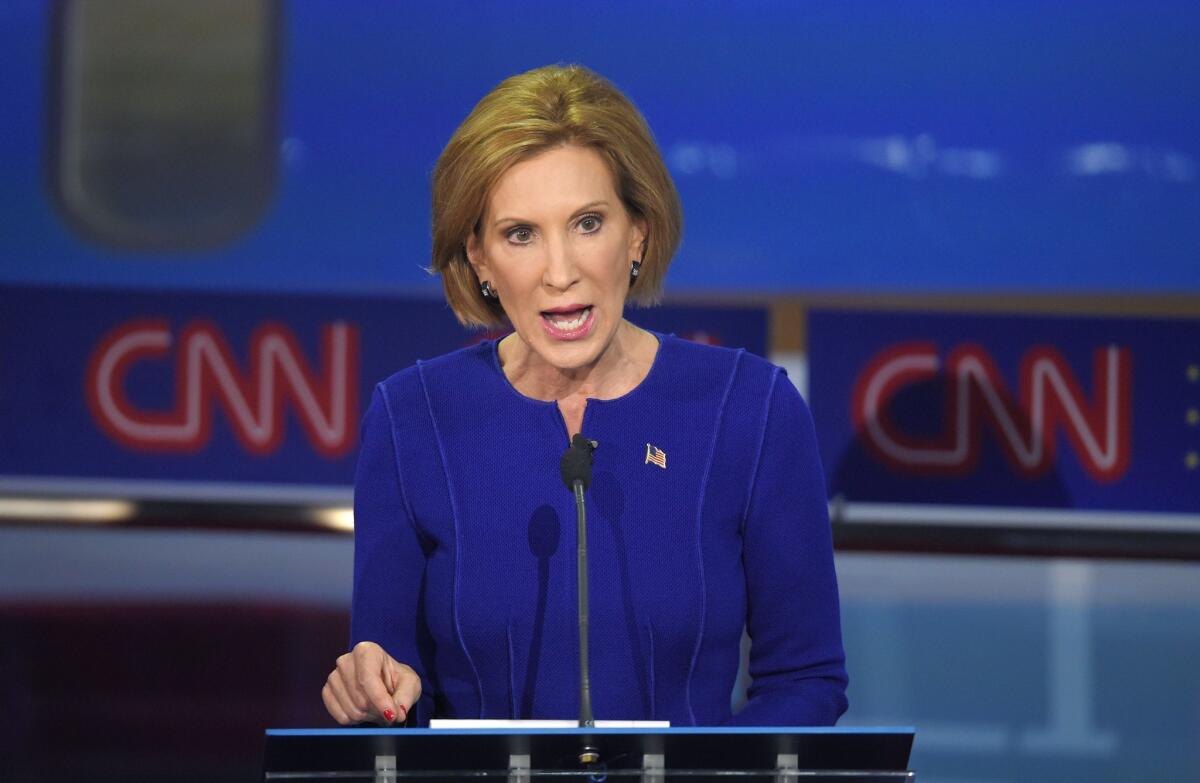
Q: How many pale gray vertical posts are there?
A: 4